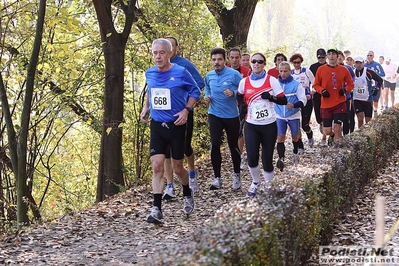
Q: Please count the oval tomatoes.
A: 0